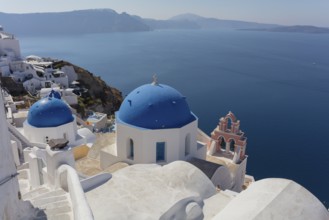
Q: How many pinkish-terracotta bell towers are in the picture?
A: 1